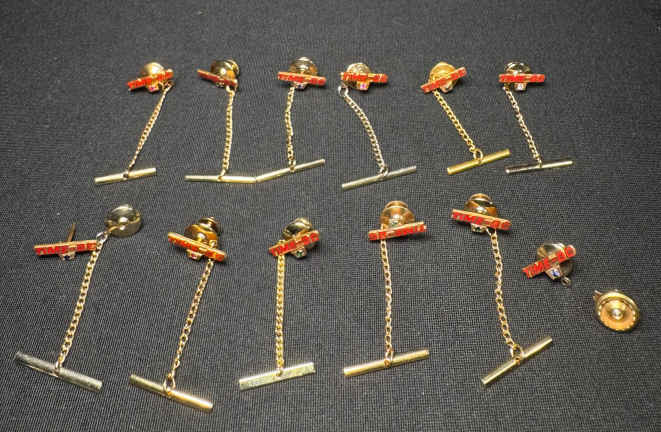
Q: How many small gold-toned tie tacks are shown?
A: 12